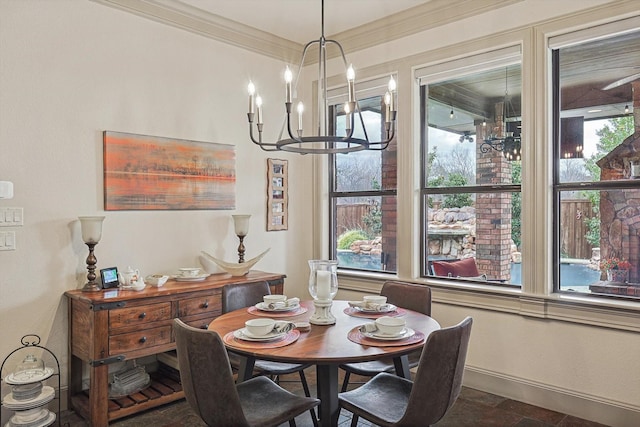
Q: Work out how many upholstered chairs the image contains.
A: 4